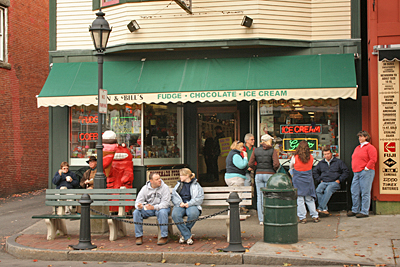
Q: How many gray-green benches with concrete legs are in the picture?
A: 1